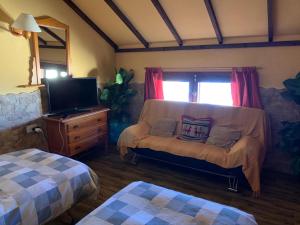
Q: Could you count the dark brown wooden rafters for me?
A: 5